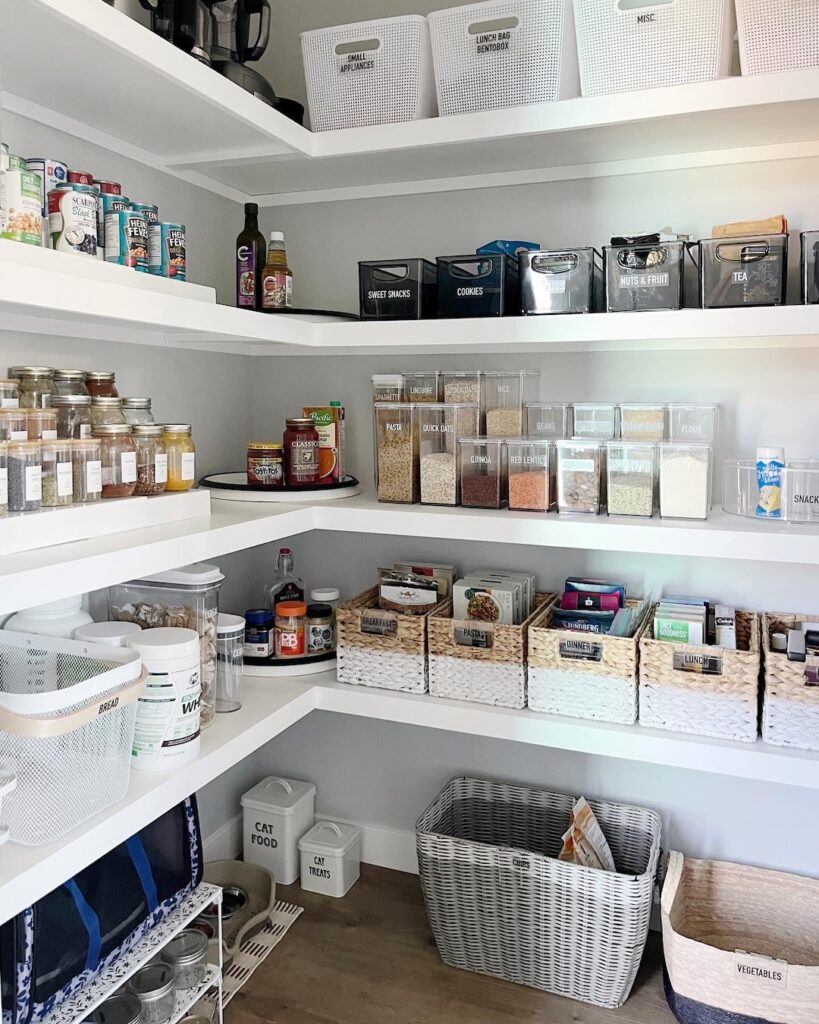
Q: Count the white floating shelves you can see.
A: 4